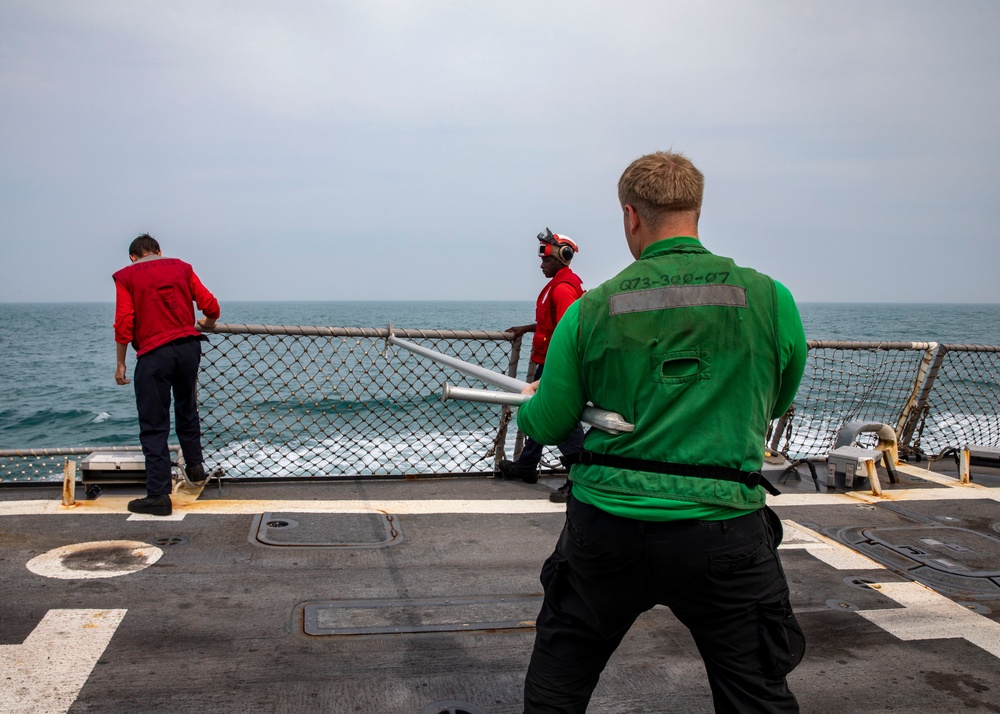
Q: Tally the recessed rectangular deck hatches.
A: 3